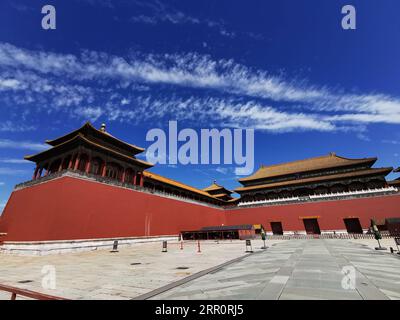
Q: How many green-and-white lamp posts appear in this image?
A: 2